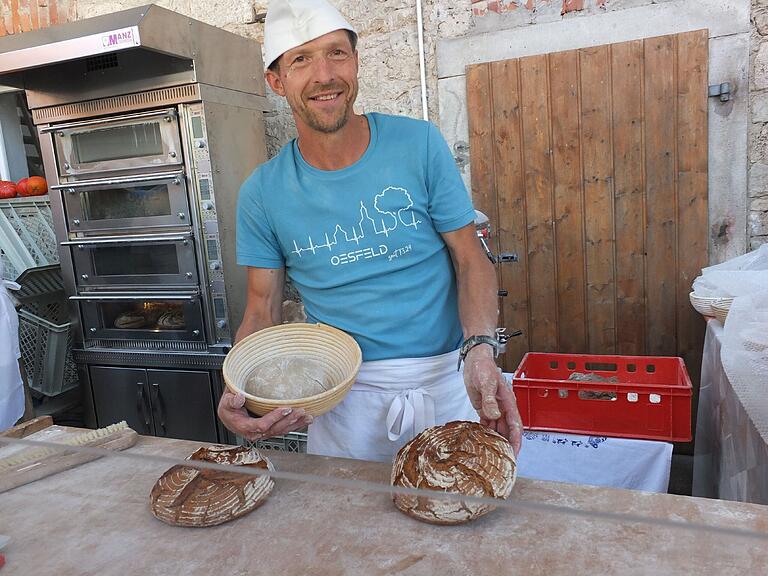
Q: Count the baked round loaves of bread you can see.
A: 2